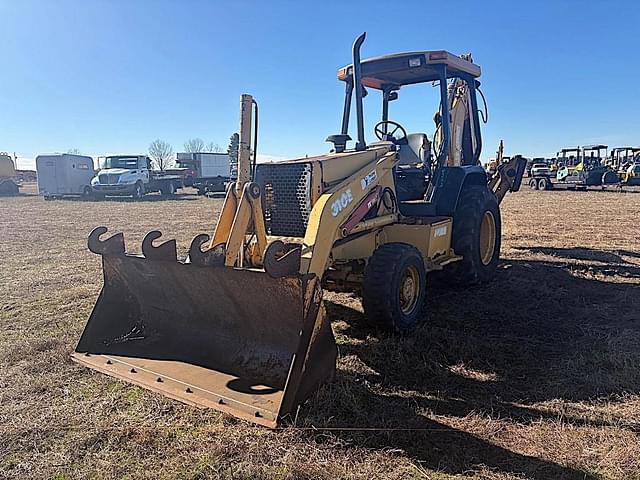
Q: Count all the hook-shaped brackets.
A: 4